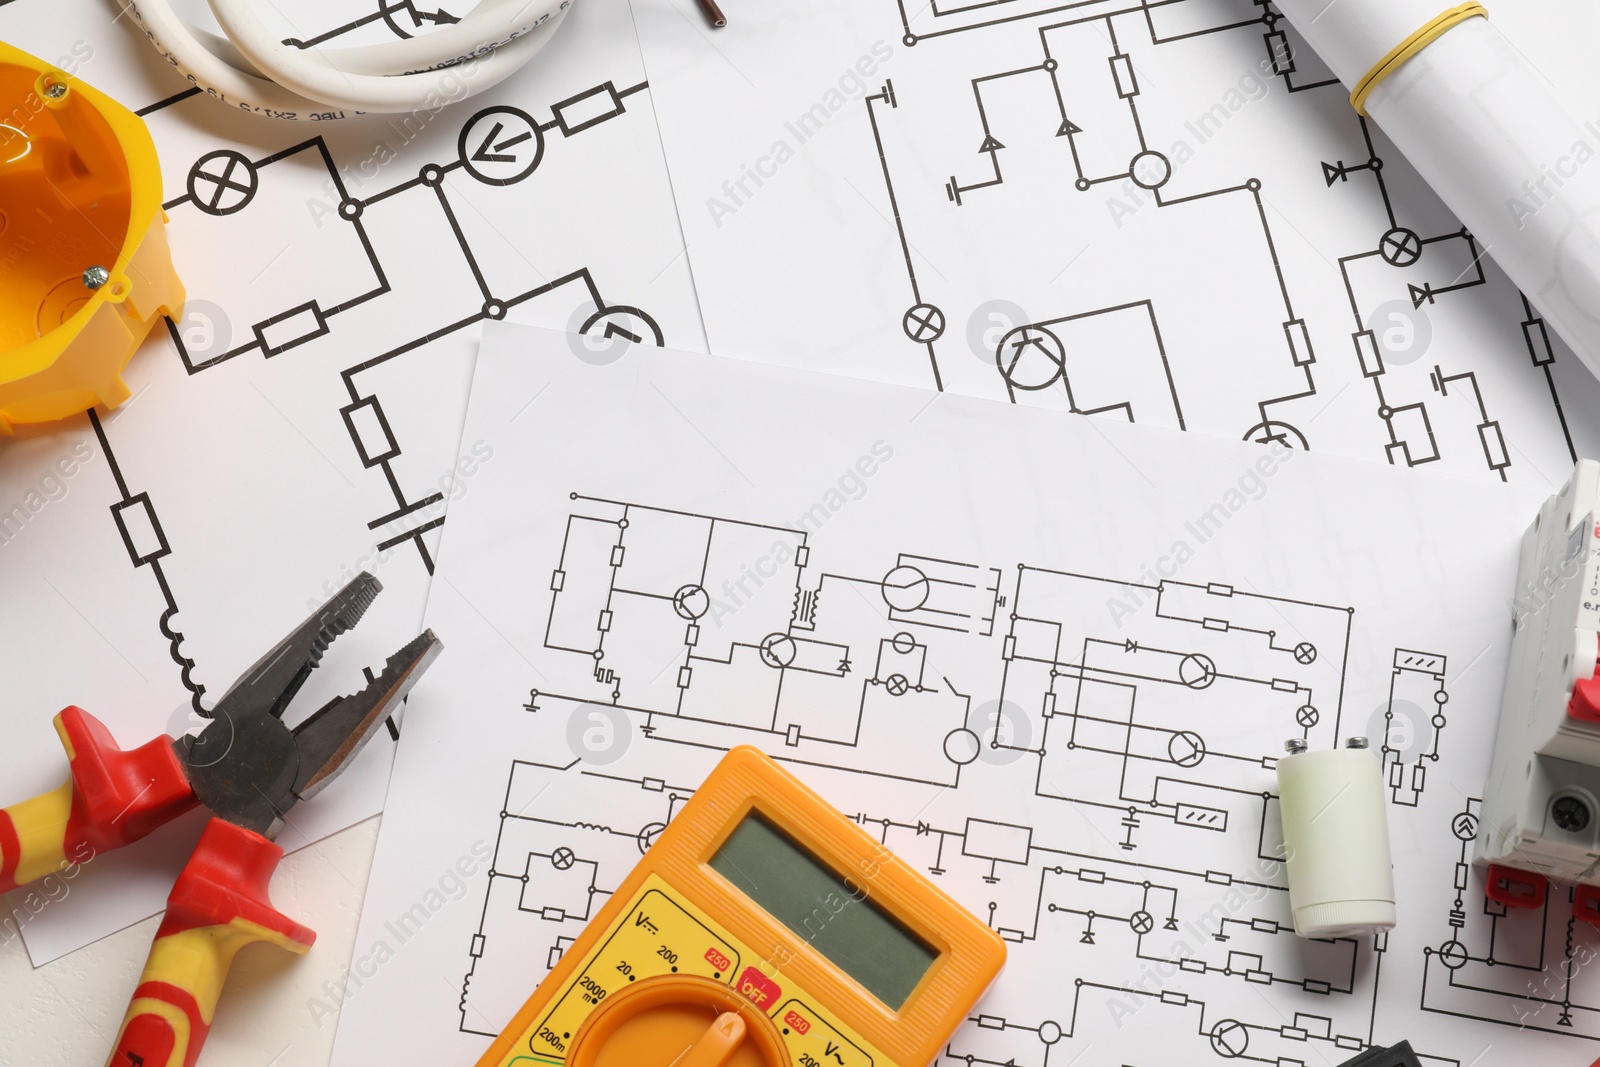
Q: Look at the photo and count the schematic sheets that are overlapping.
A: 3